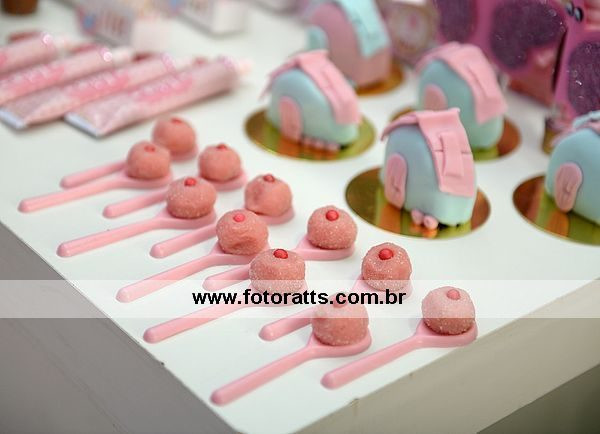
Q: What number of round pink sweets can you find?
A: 11